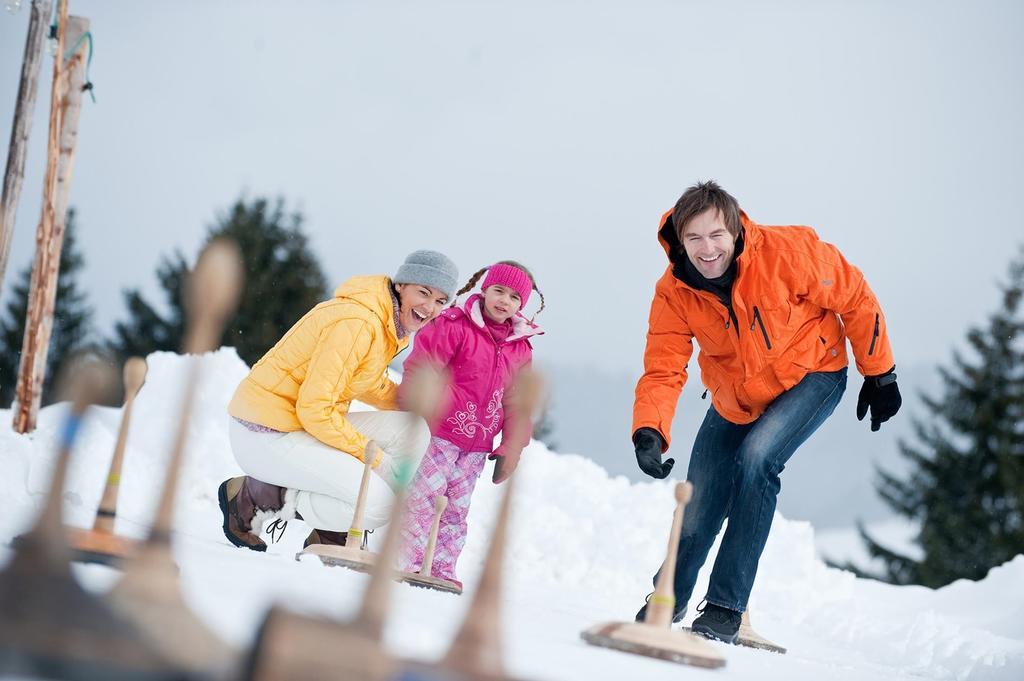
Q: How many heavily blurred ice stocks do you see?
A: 4